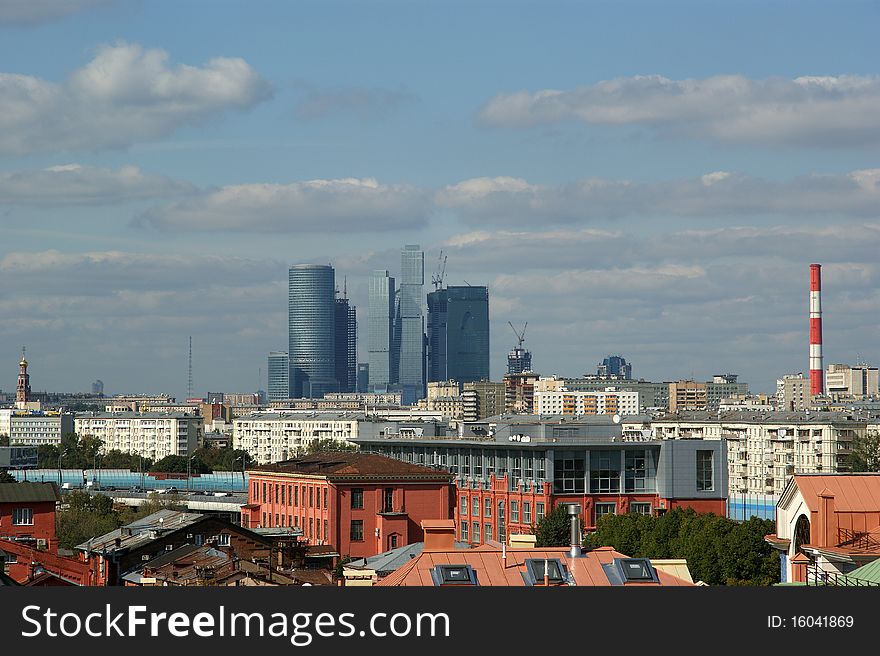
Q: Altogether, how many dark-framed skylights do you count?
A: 3